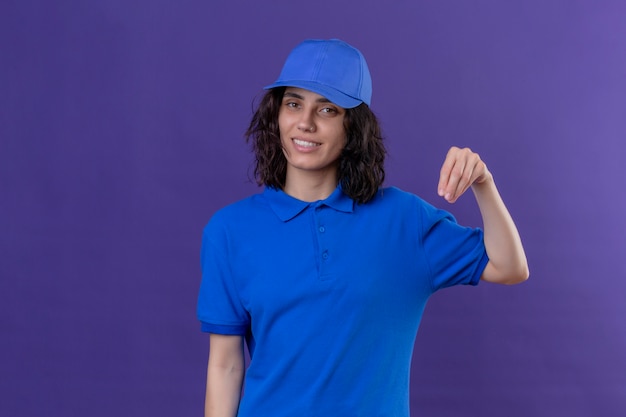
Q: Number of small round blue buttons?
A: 2